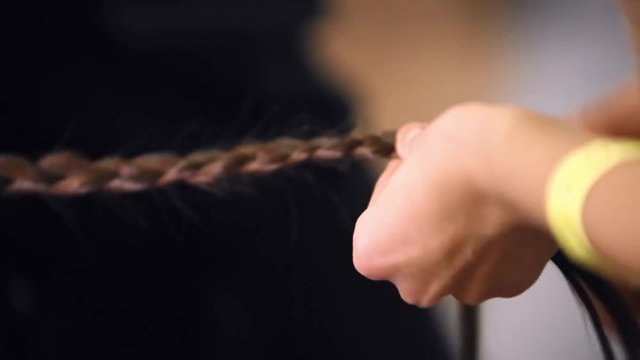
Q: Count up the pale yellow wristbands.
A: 1